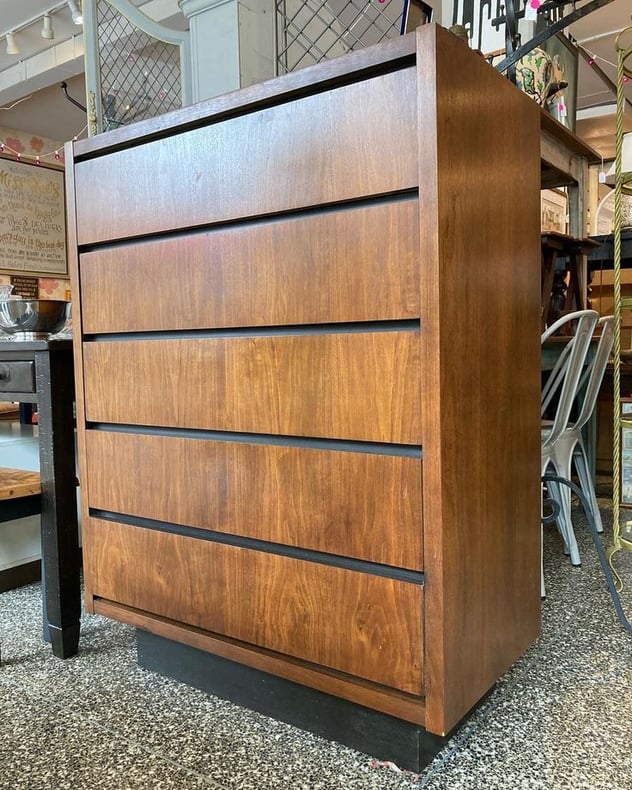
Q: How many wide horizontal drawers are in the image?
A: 5